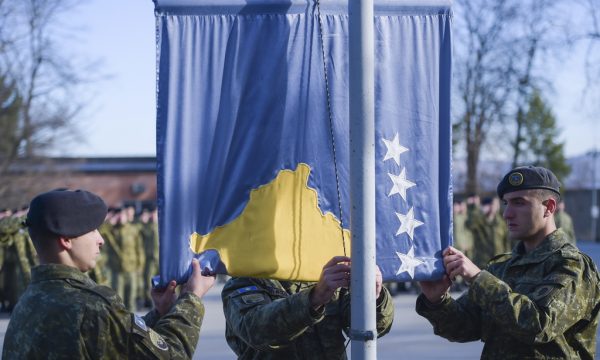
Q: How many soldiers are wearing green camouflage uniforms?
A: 3